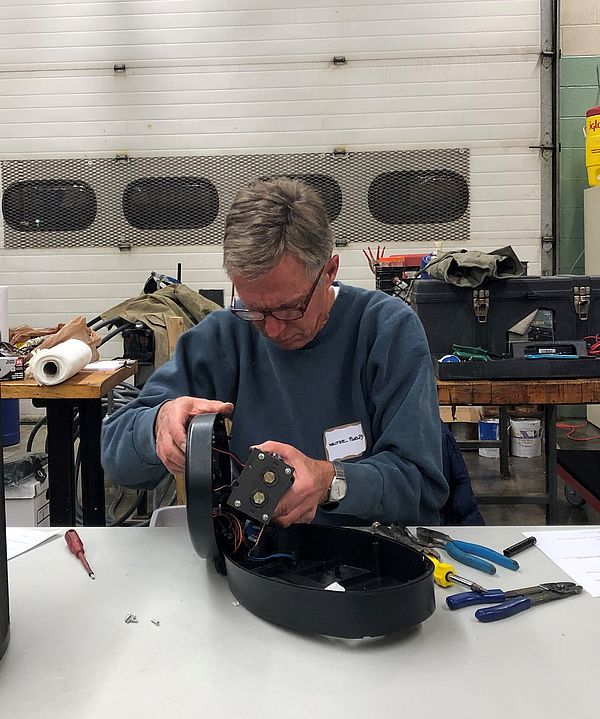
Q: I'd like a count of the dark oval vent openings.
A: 4